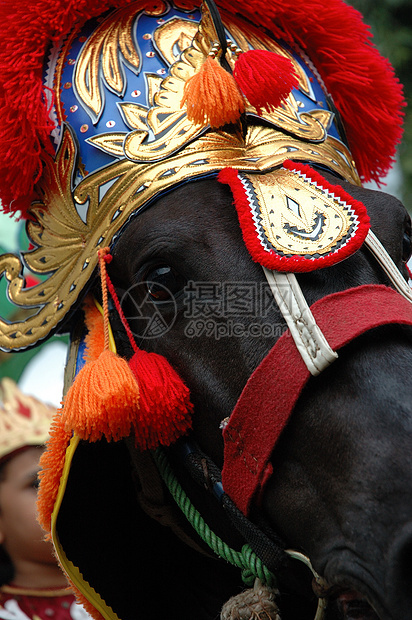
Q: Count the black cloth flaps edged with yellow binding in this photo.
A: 1